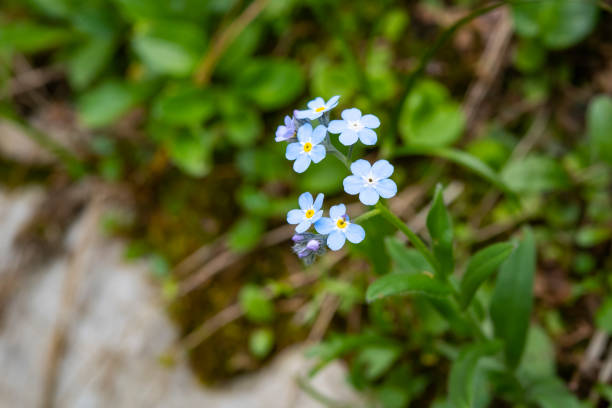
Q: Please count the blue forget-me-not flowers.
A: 6